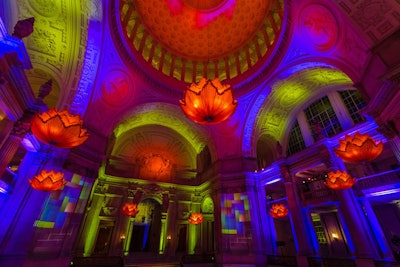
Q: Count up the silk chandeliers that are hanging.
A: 8